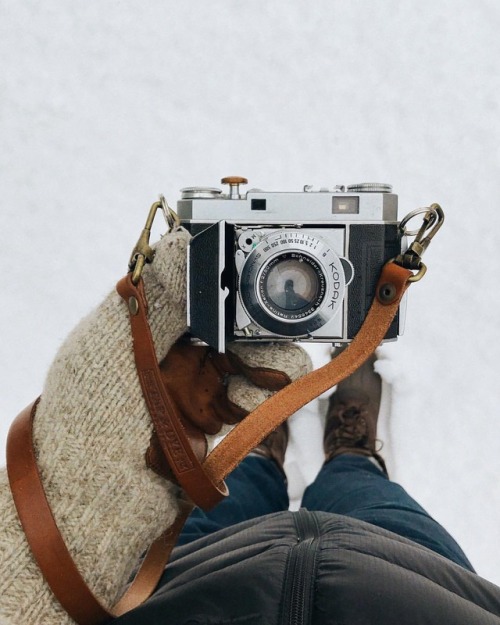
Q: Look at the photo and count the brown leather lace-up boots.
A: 2